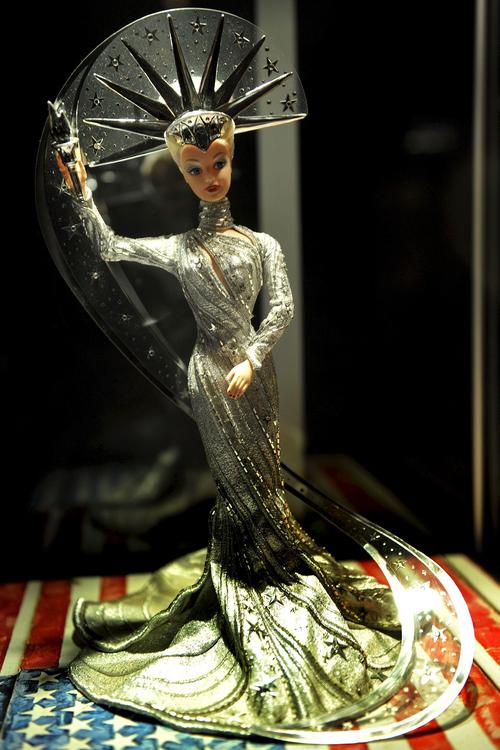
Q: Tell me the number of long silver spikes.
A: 9